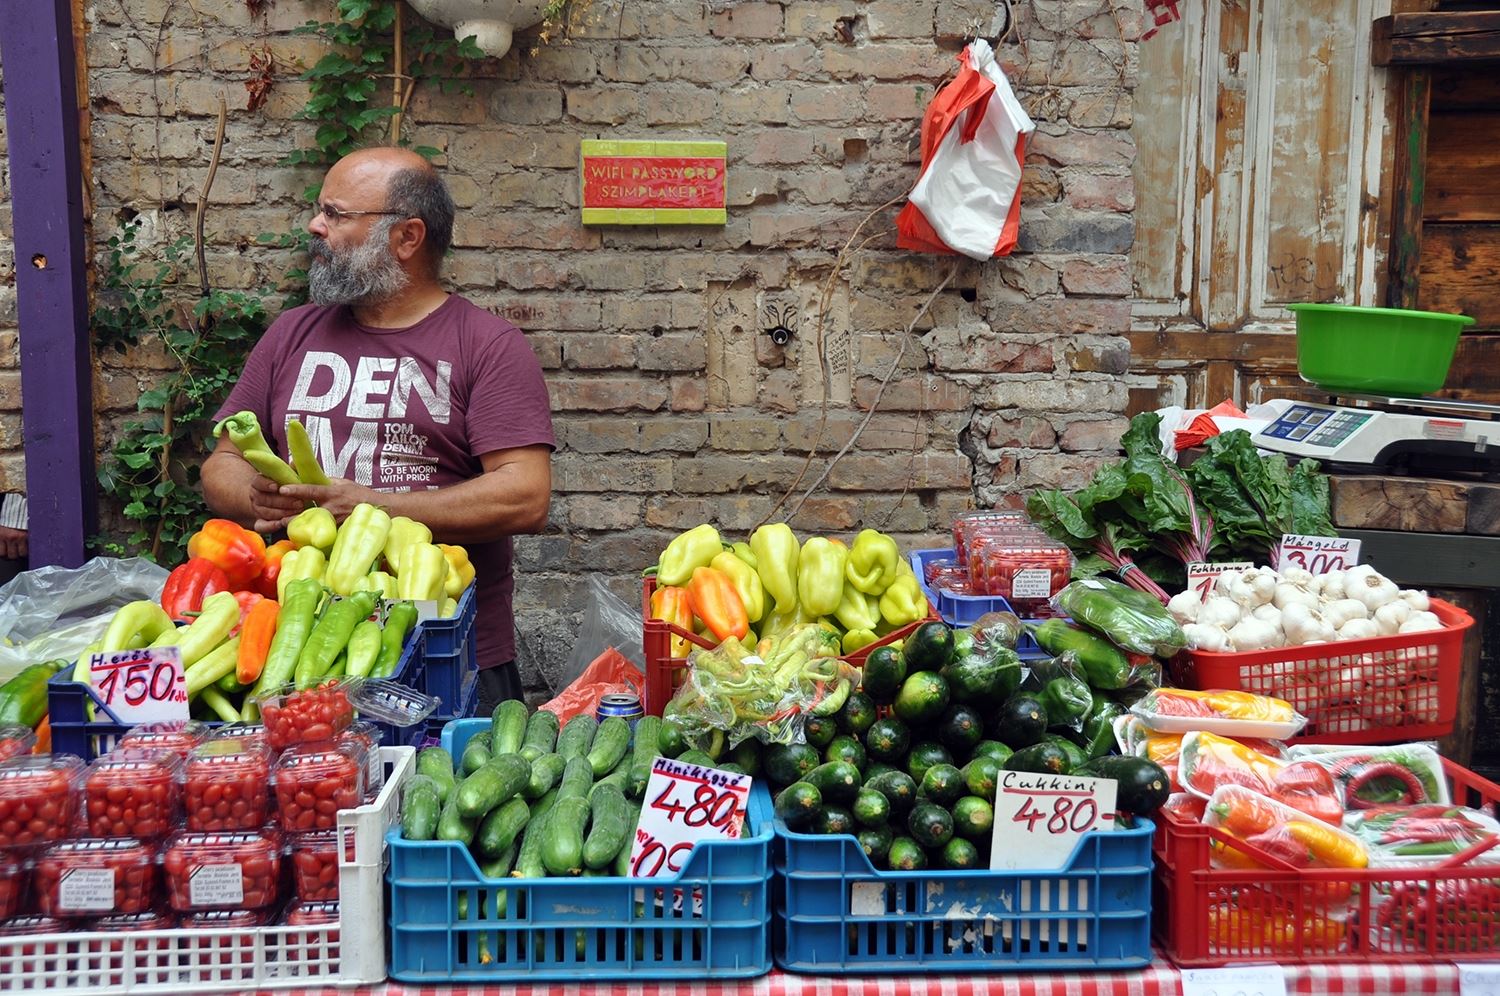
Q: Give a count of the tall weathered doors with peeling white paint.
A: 1